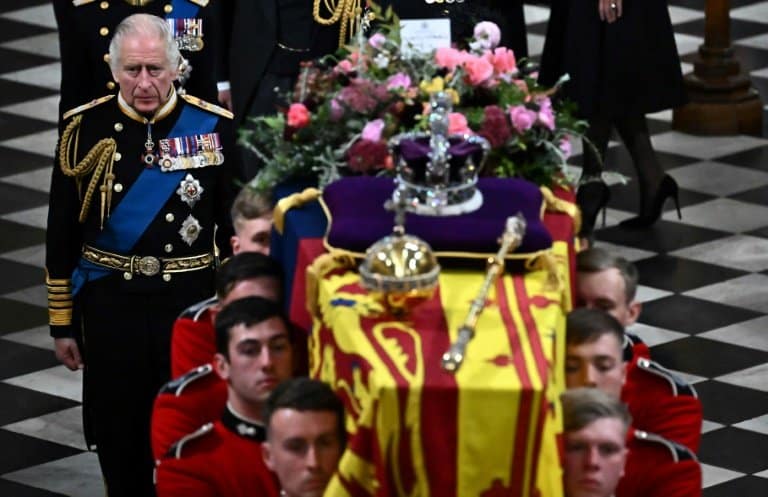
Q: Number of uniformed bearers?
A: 7